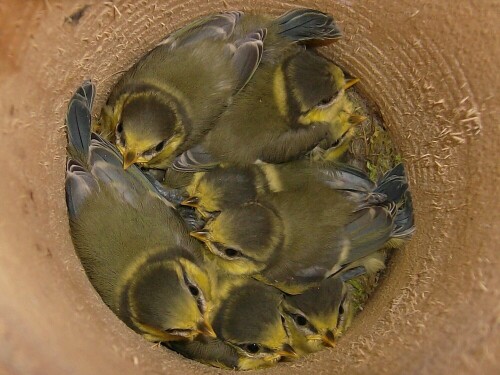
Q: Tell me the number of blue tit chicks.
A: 8